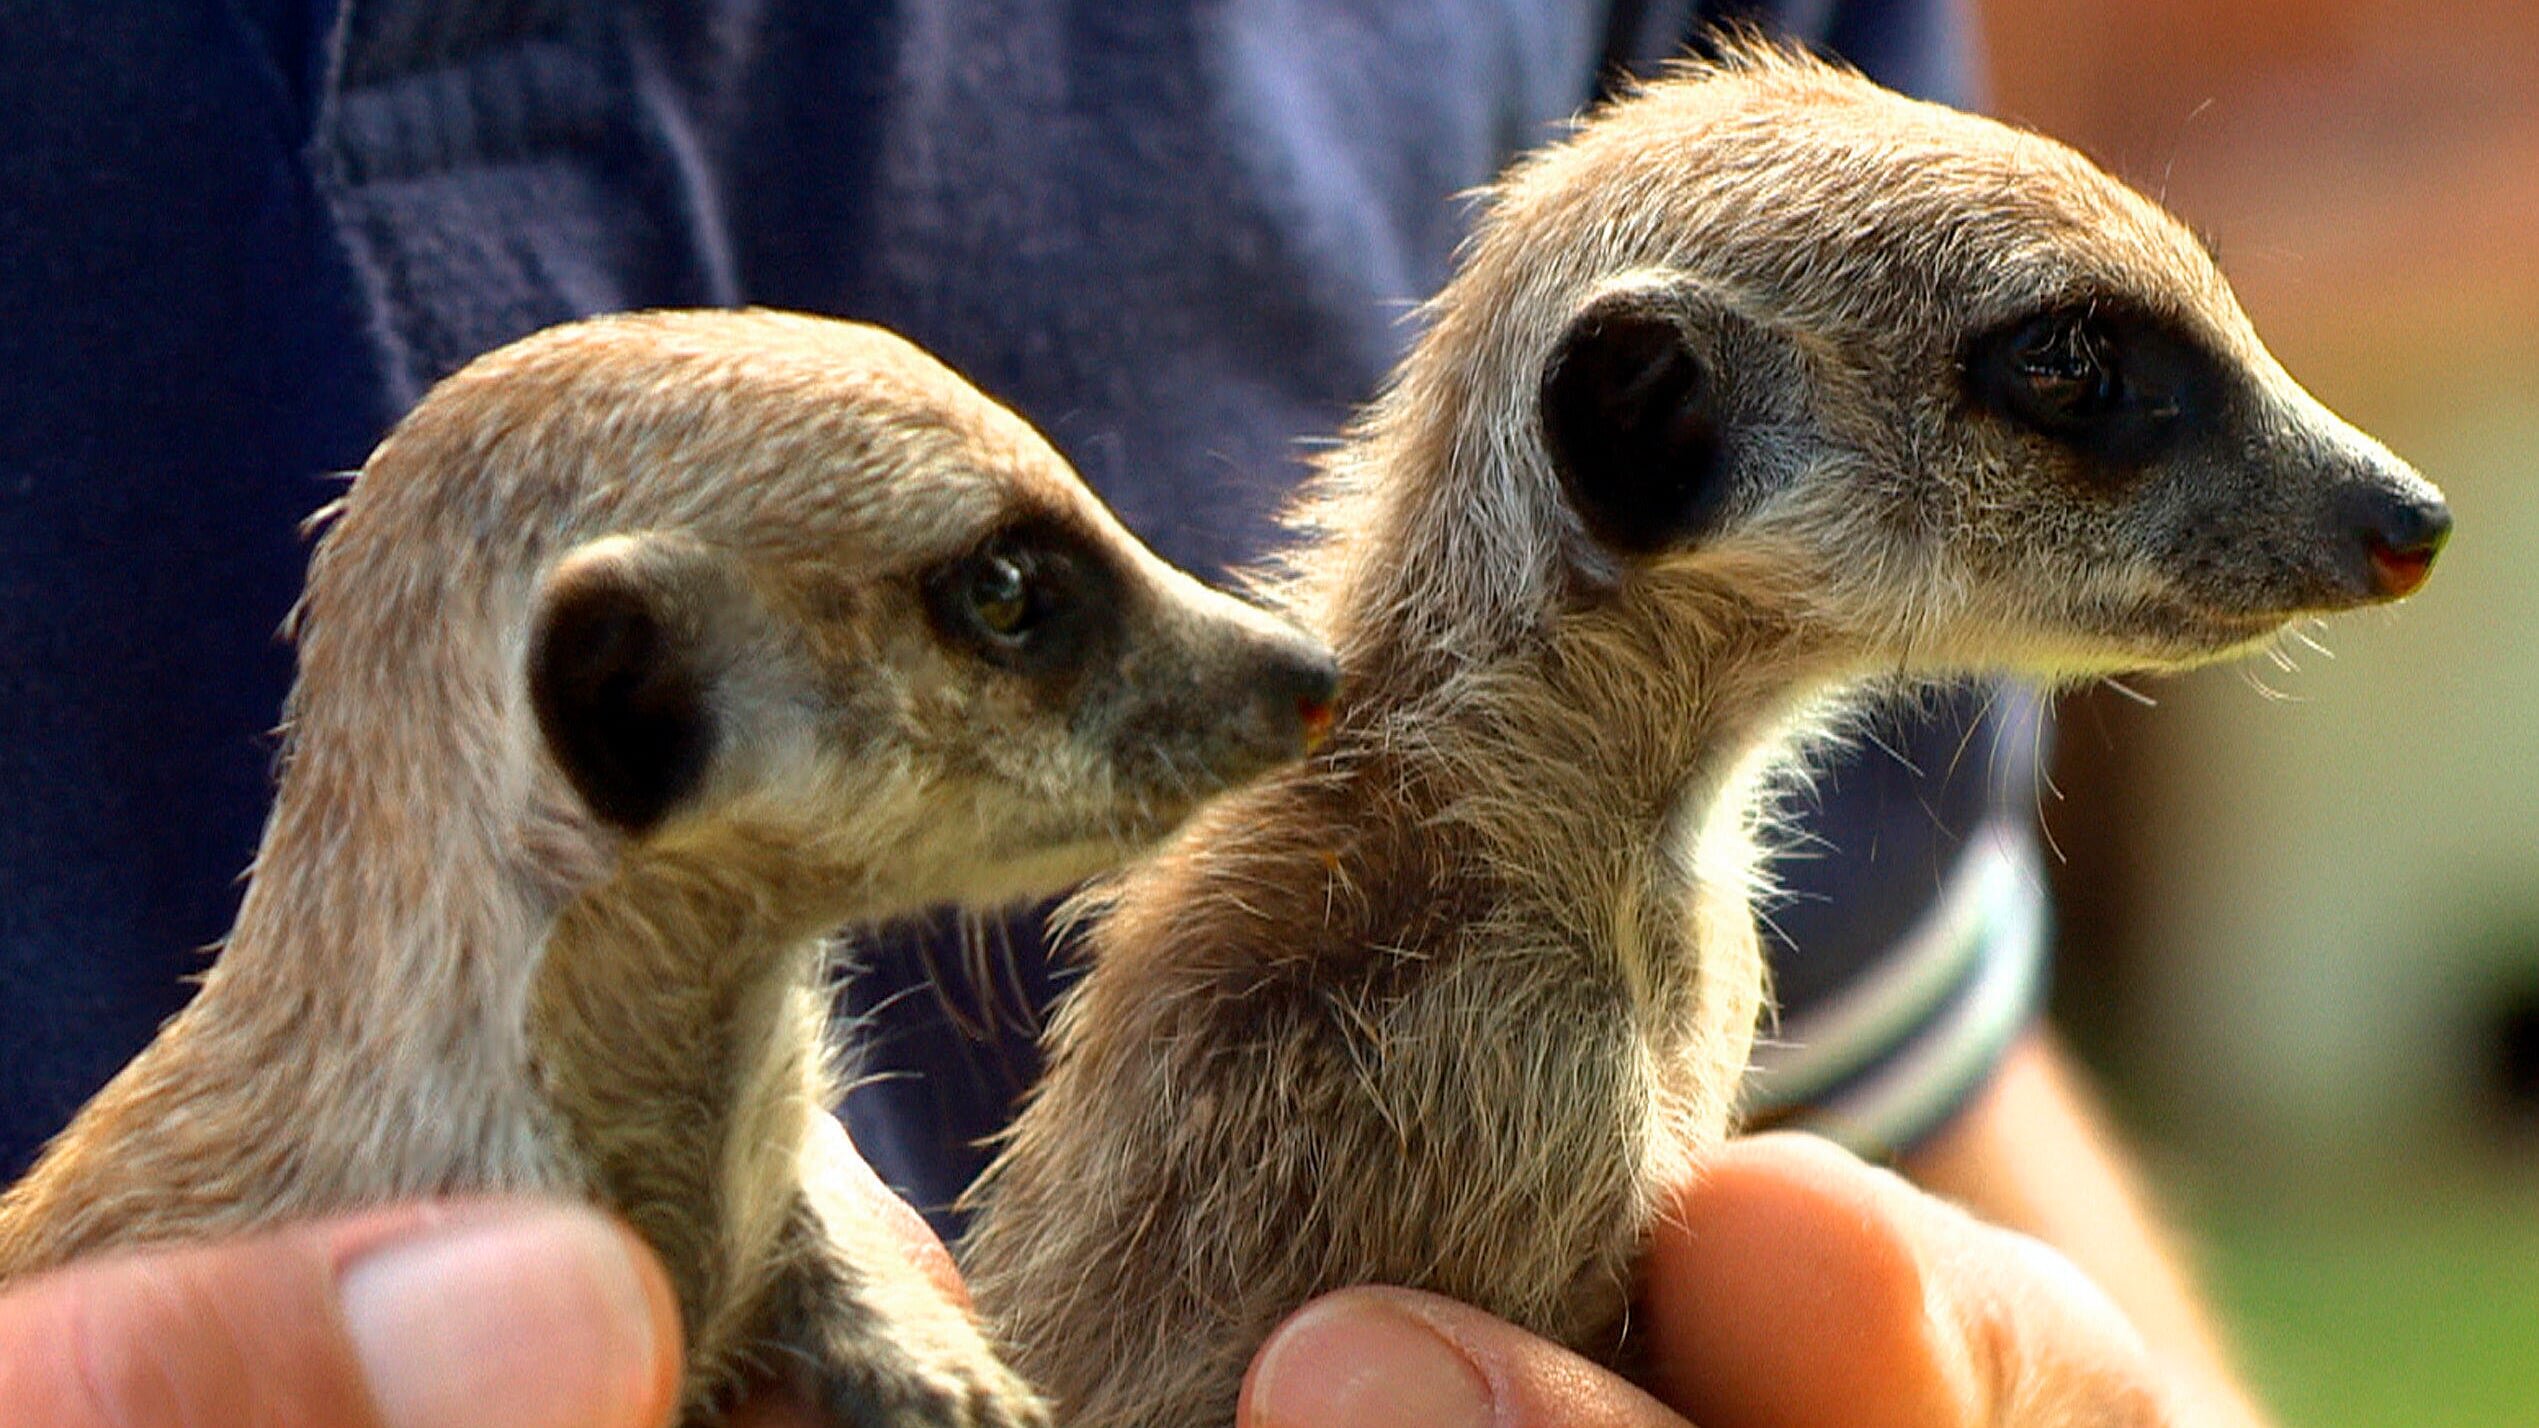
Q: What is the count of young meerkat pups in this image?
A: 2